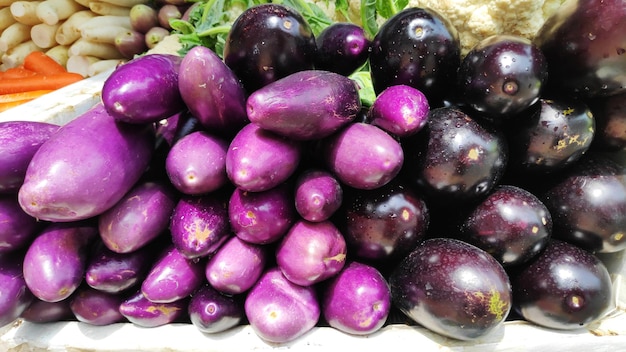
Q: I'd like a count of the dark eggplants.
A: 13